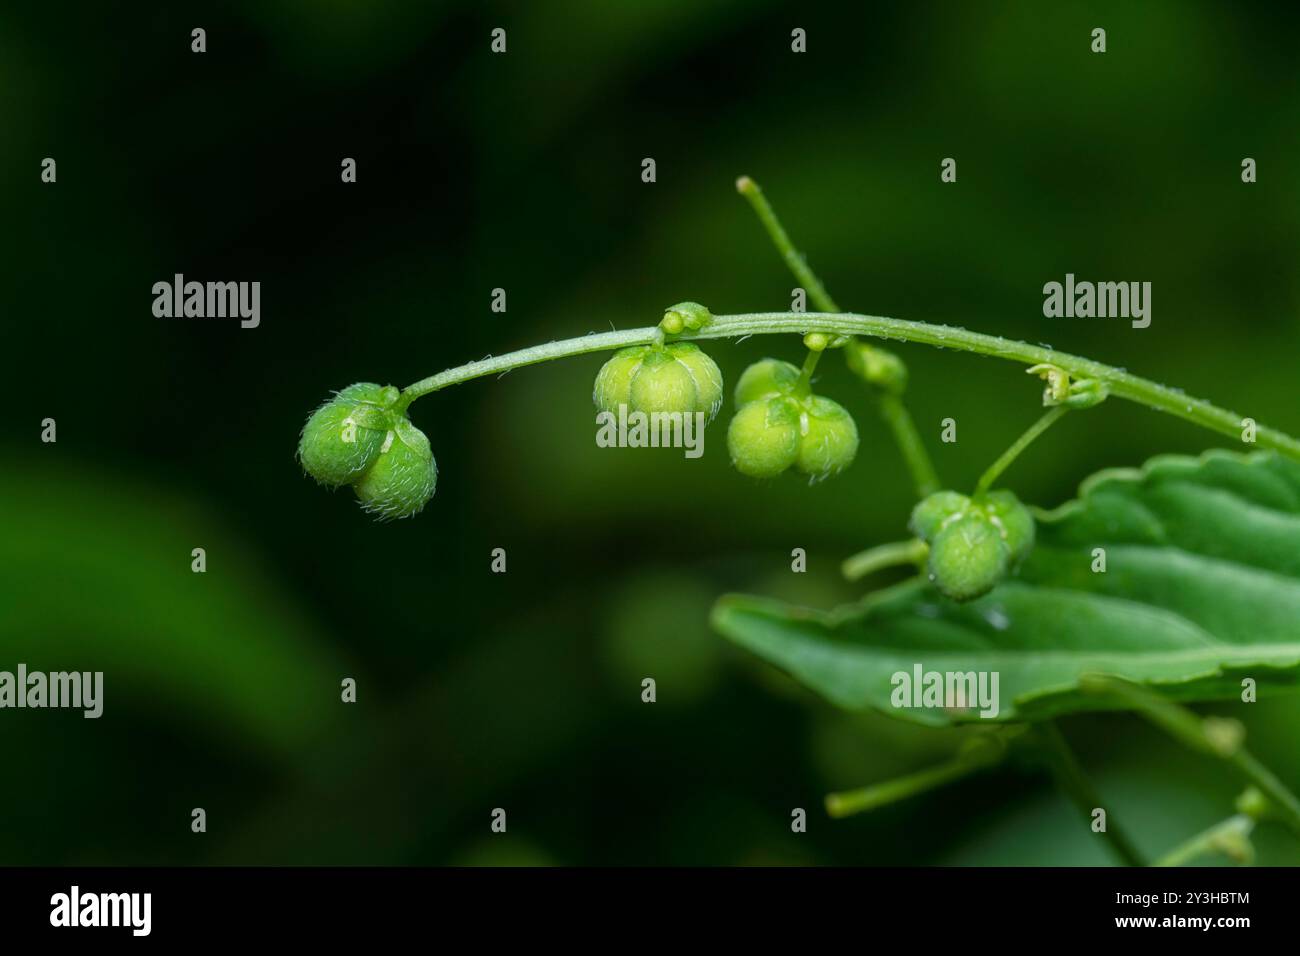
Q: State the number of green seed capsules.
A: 4